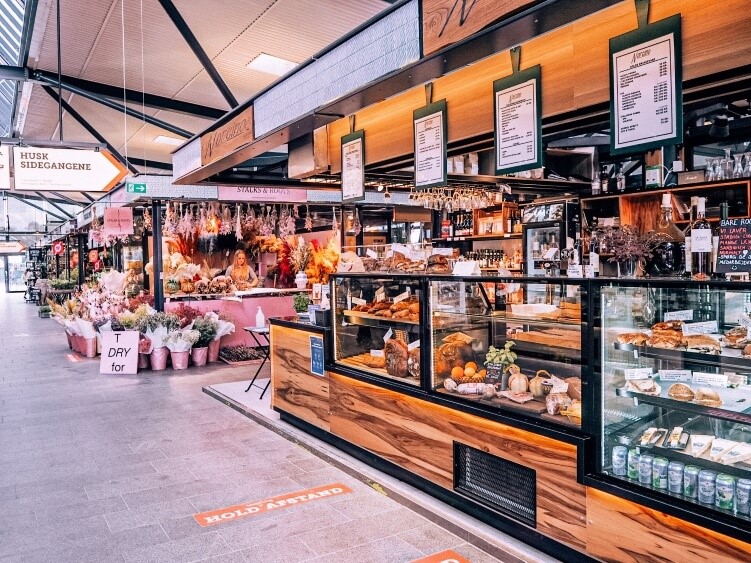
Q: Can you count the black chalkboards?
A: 2